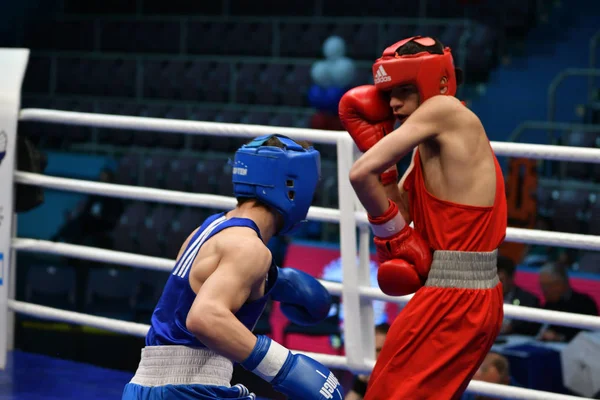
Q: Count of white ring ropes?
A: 4